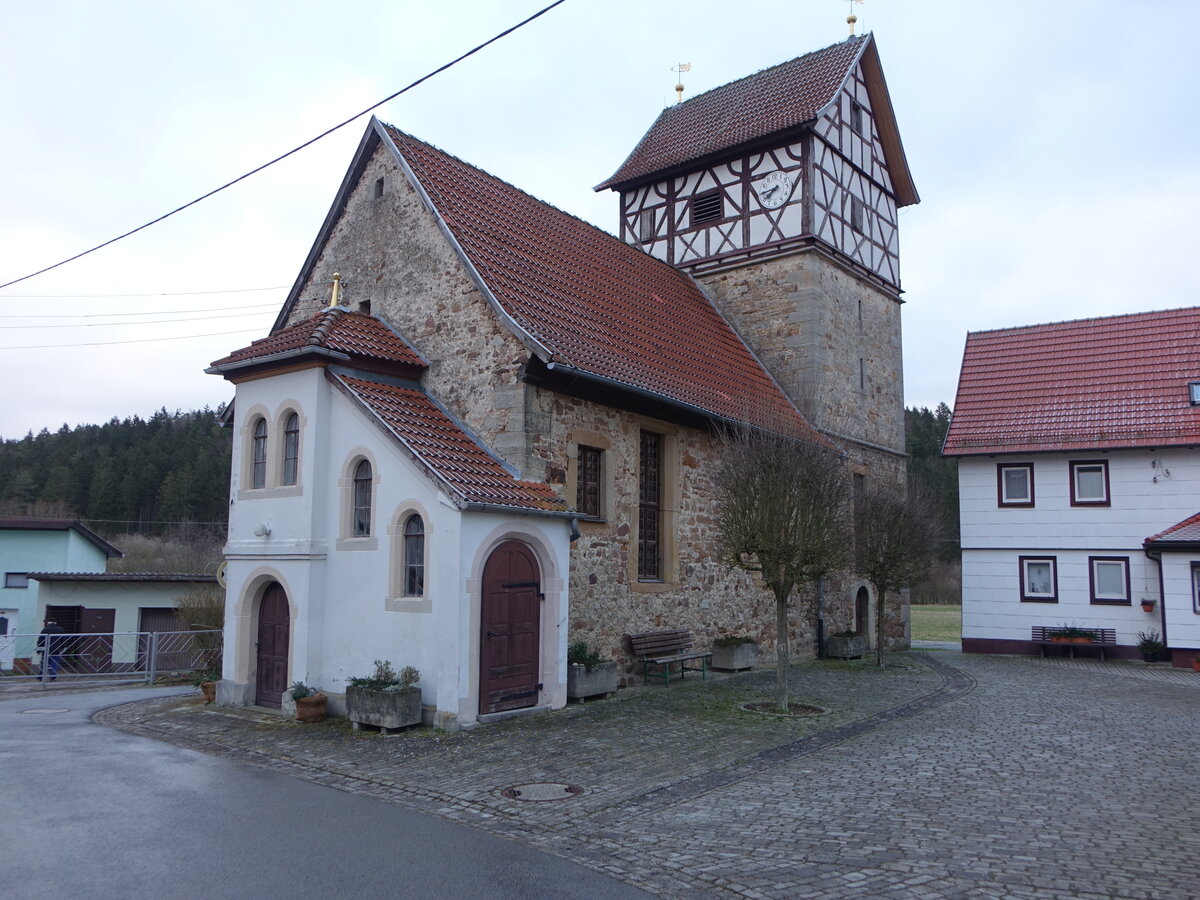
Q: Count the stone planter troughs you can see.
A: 4